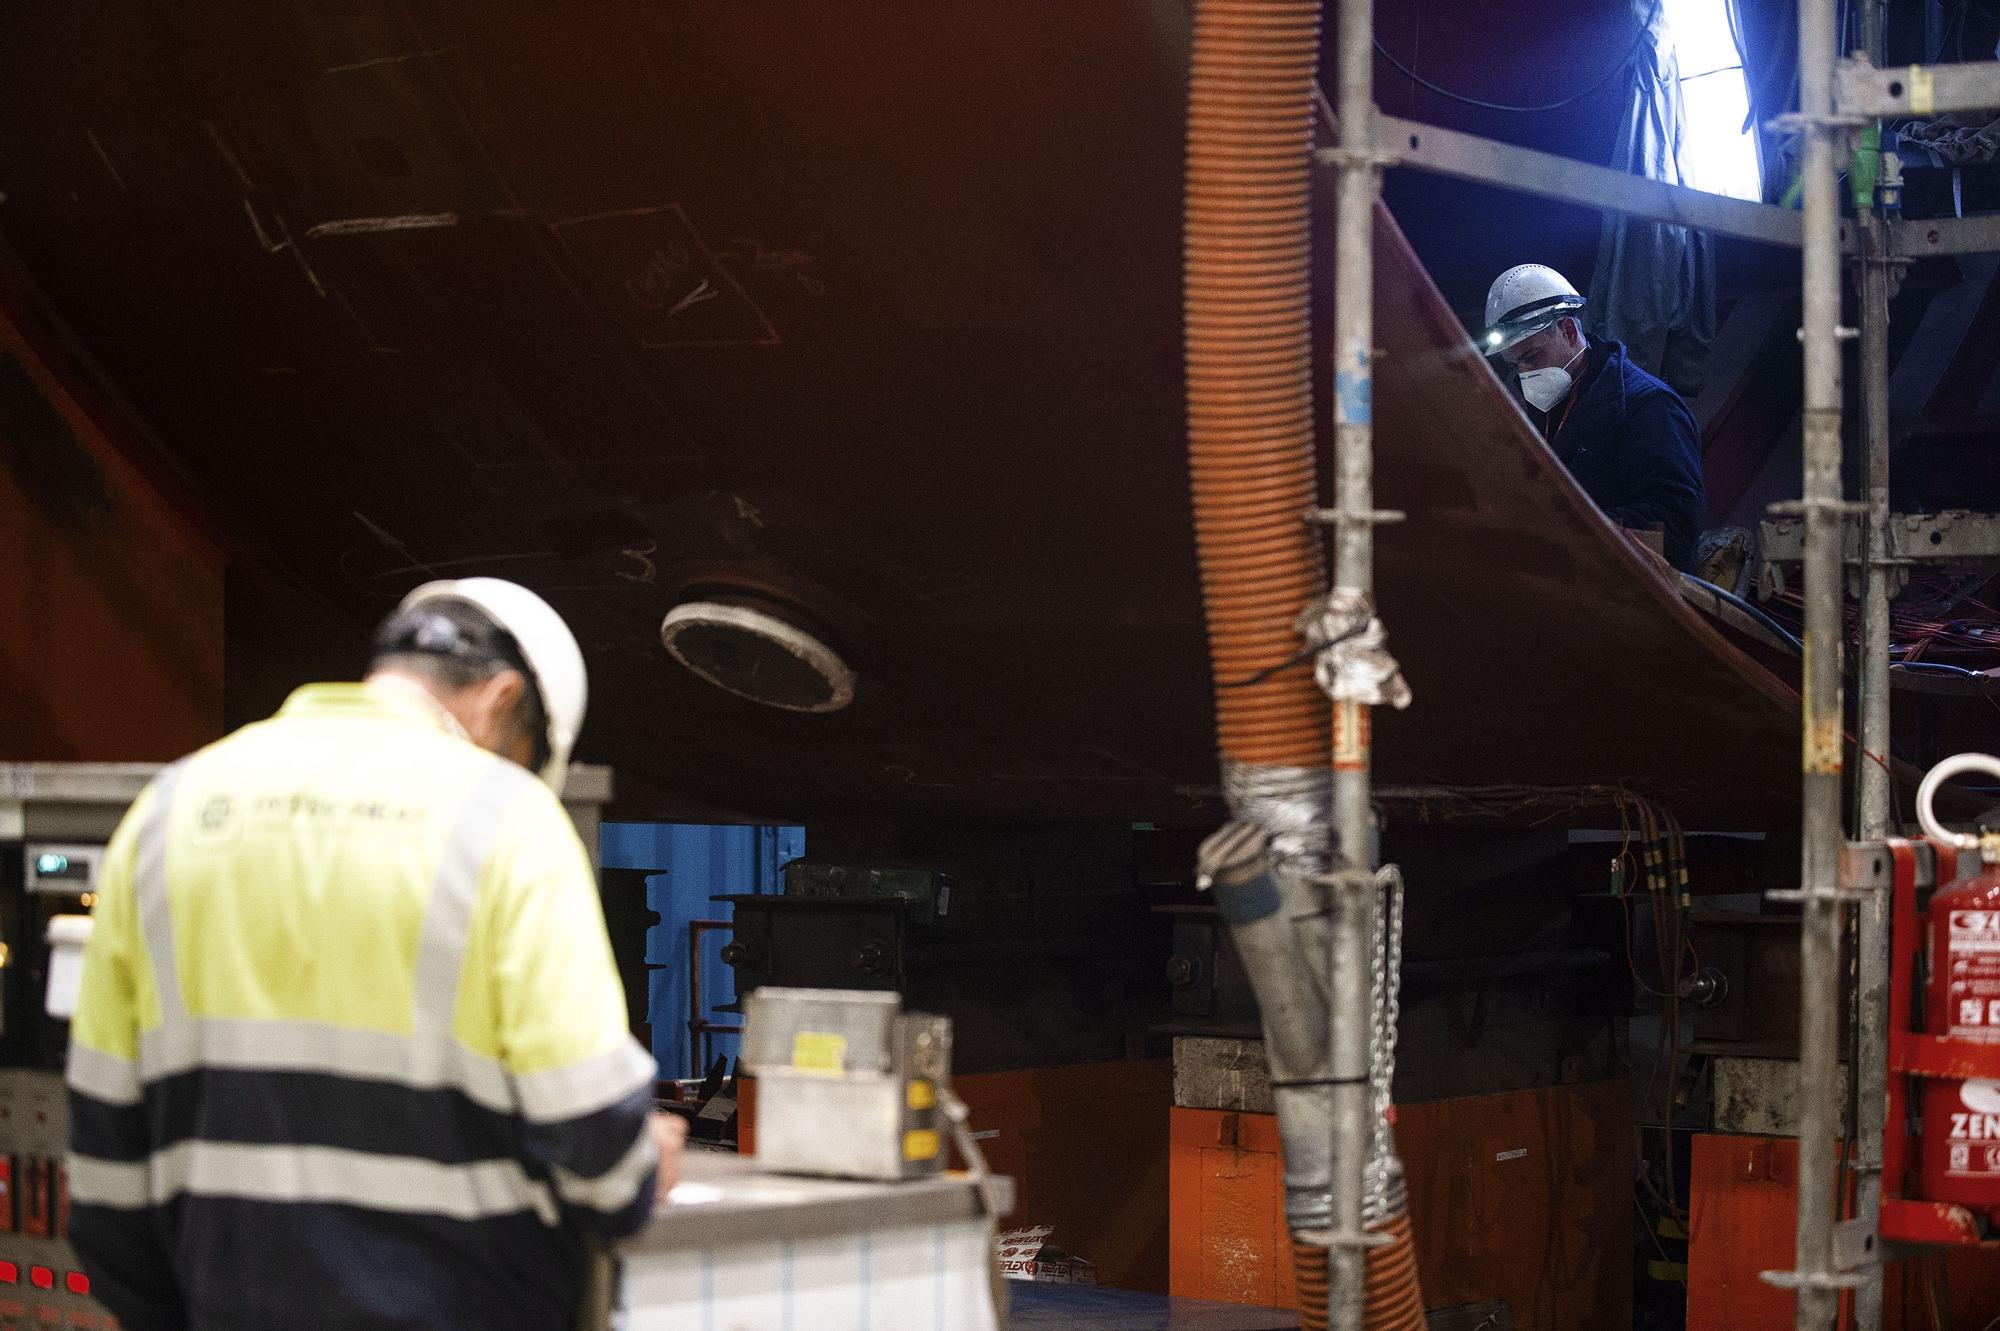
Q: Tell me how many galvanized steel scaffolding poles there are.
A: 3